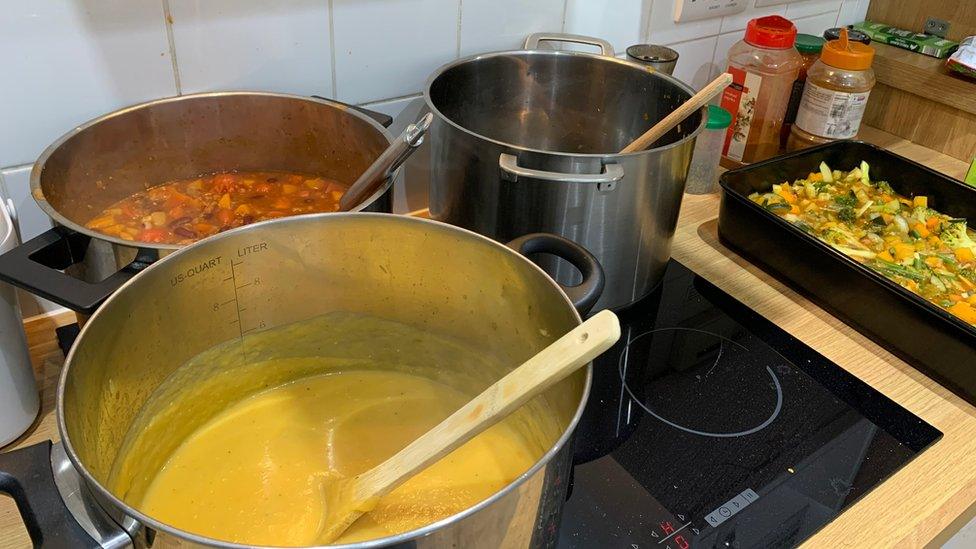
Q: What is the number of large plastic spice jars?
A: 2